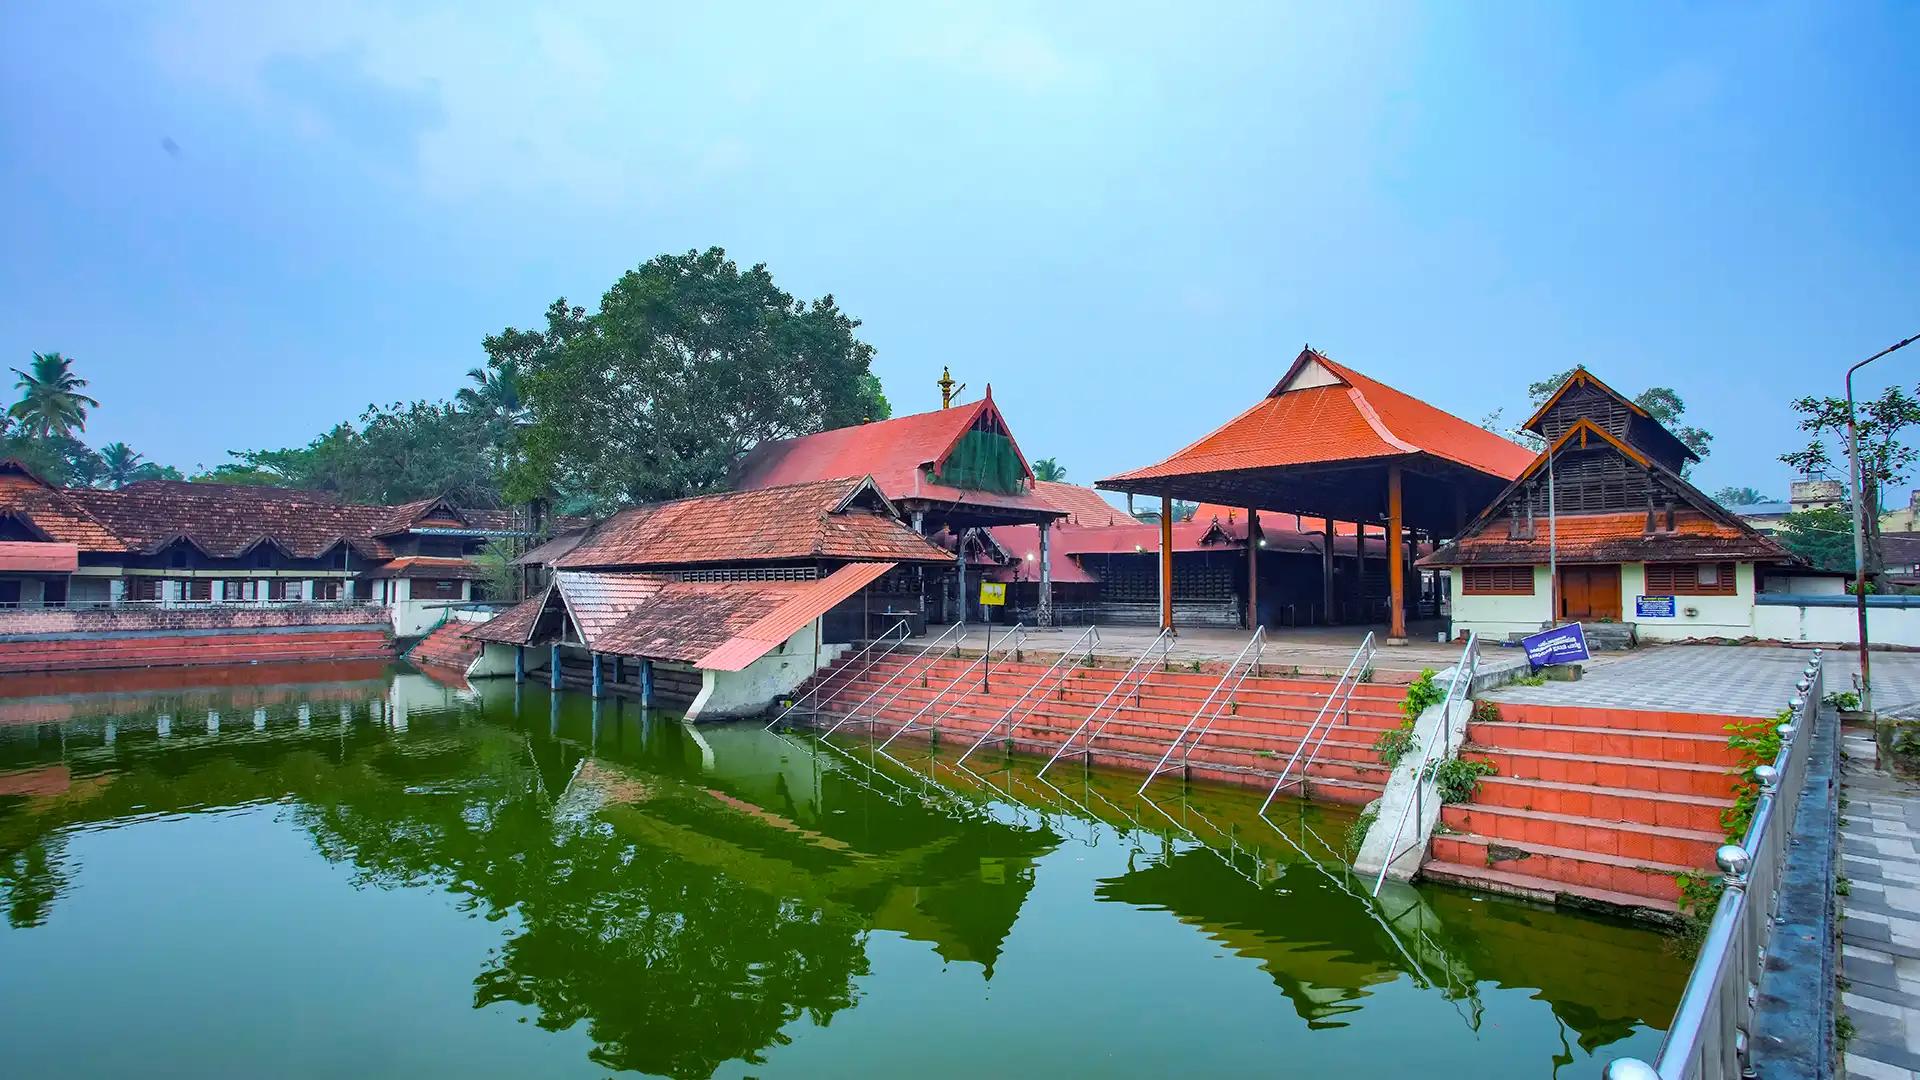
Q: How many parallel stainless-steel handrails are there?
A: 8